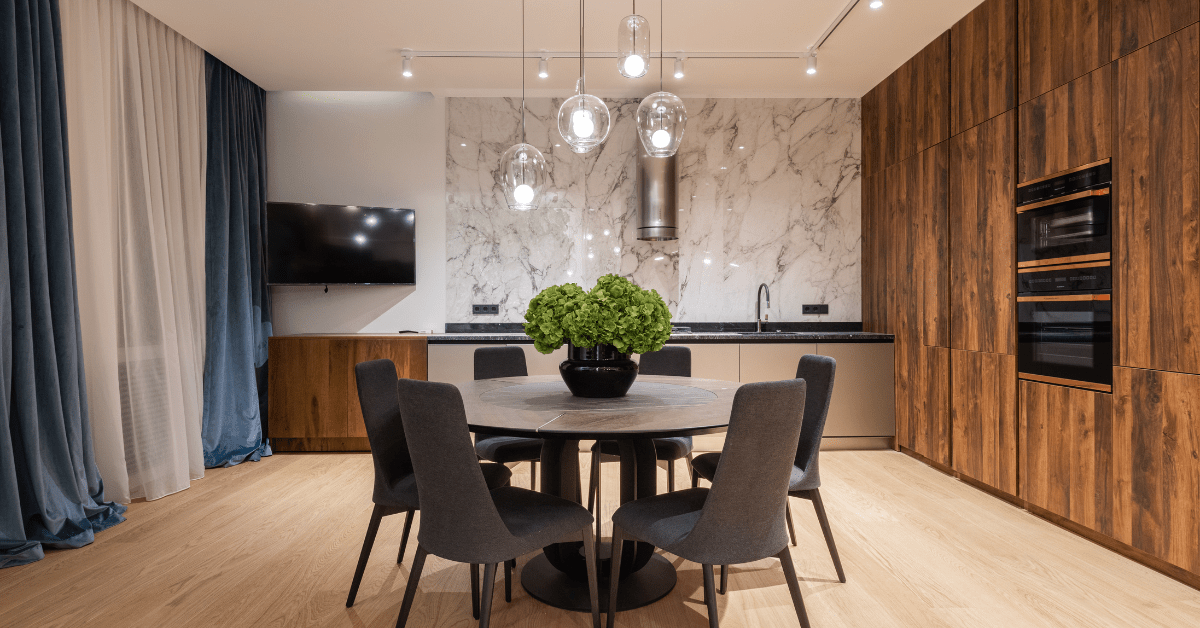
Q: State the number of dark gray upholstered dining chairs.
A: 6